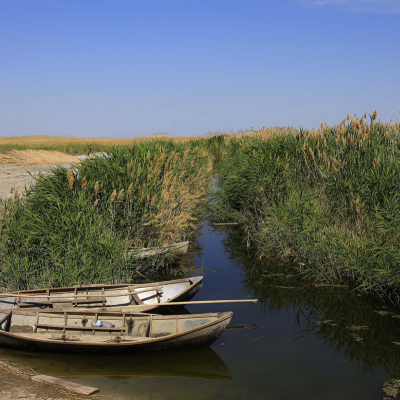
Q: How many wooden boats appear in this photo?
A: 3